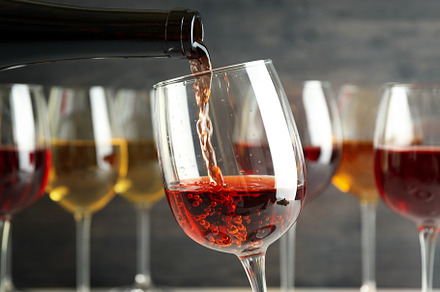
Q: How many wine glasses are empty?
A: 0